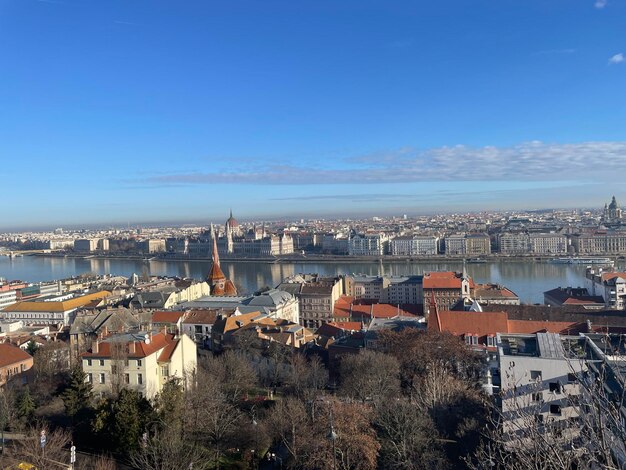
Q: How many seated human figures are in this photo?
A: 0